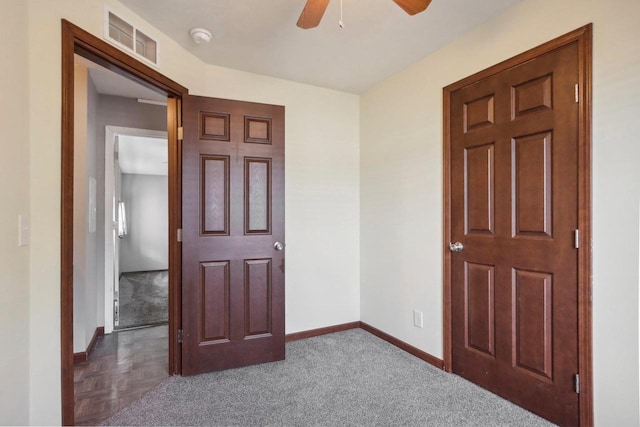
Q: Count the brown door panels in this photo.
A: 12